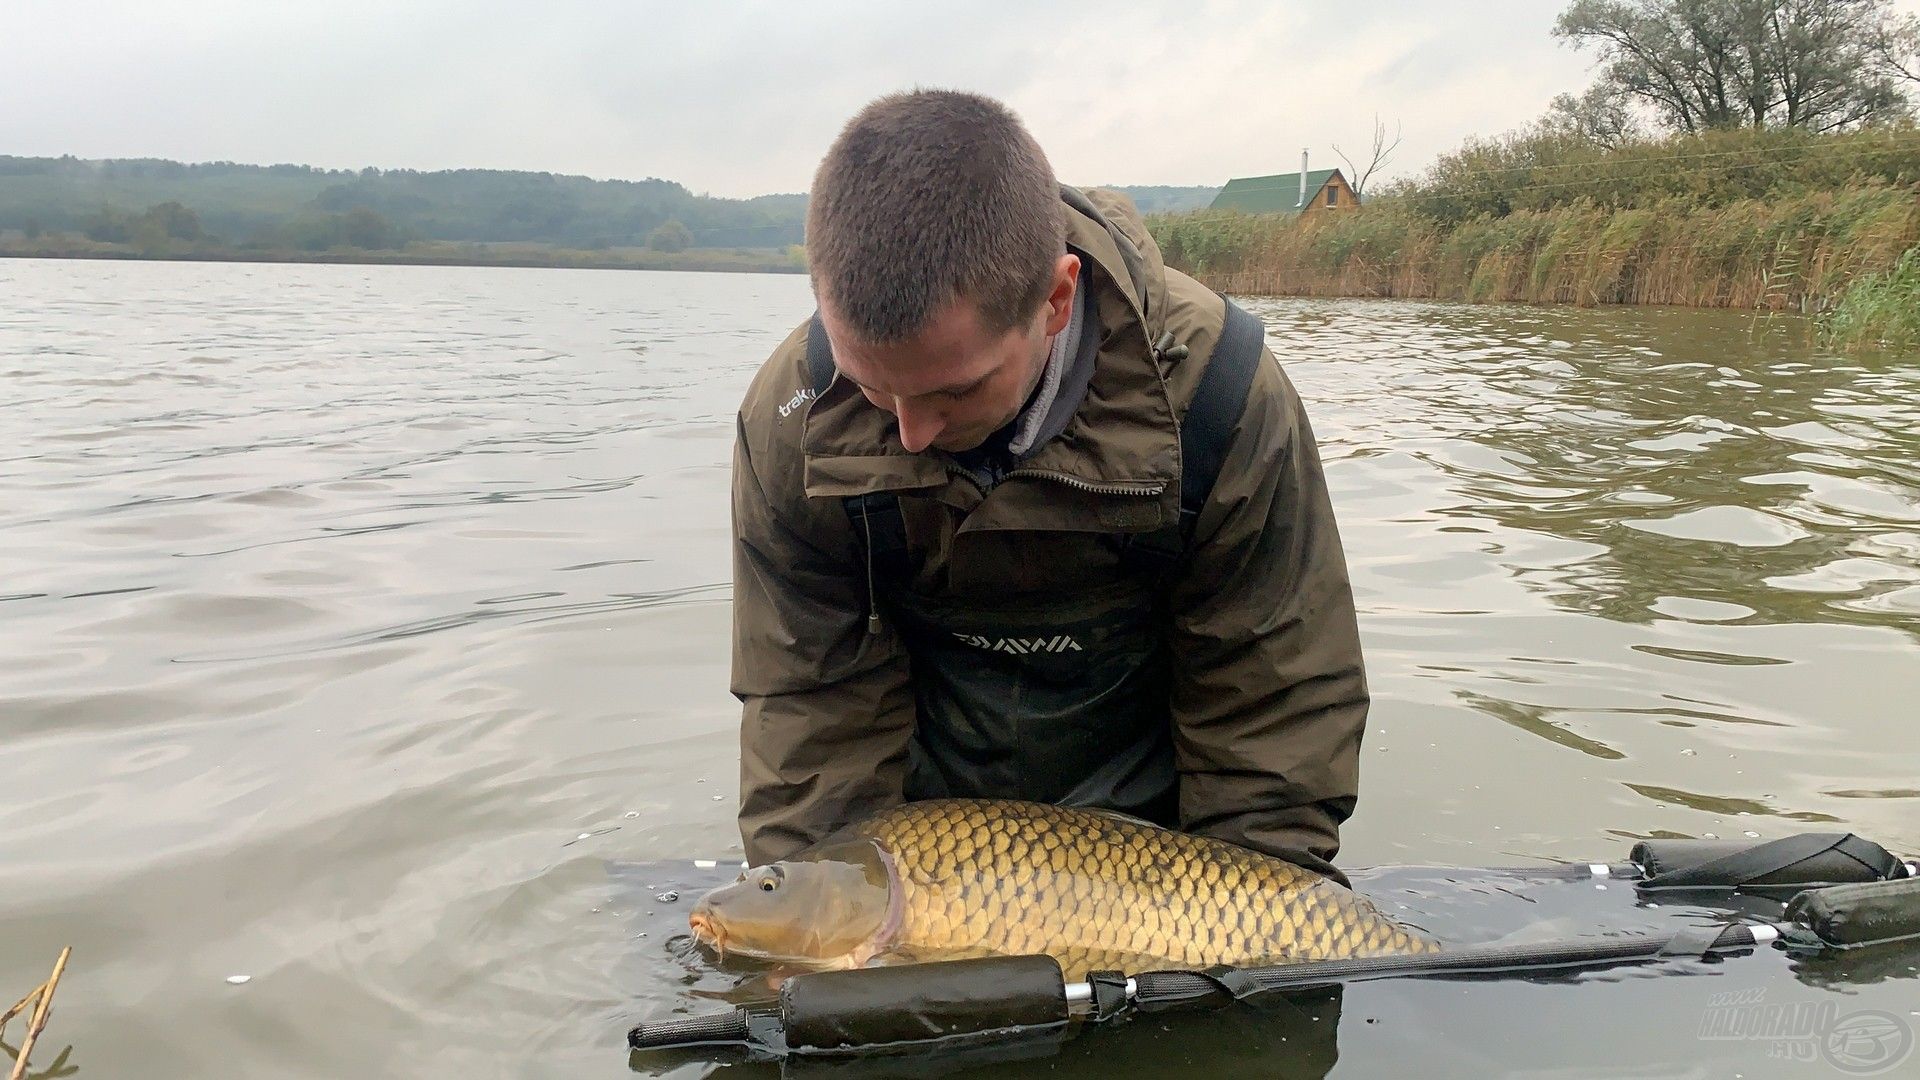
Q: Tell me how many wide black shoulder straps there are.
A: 2